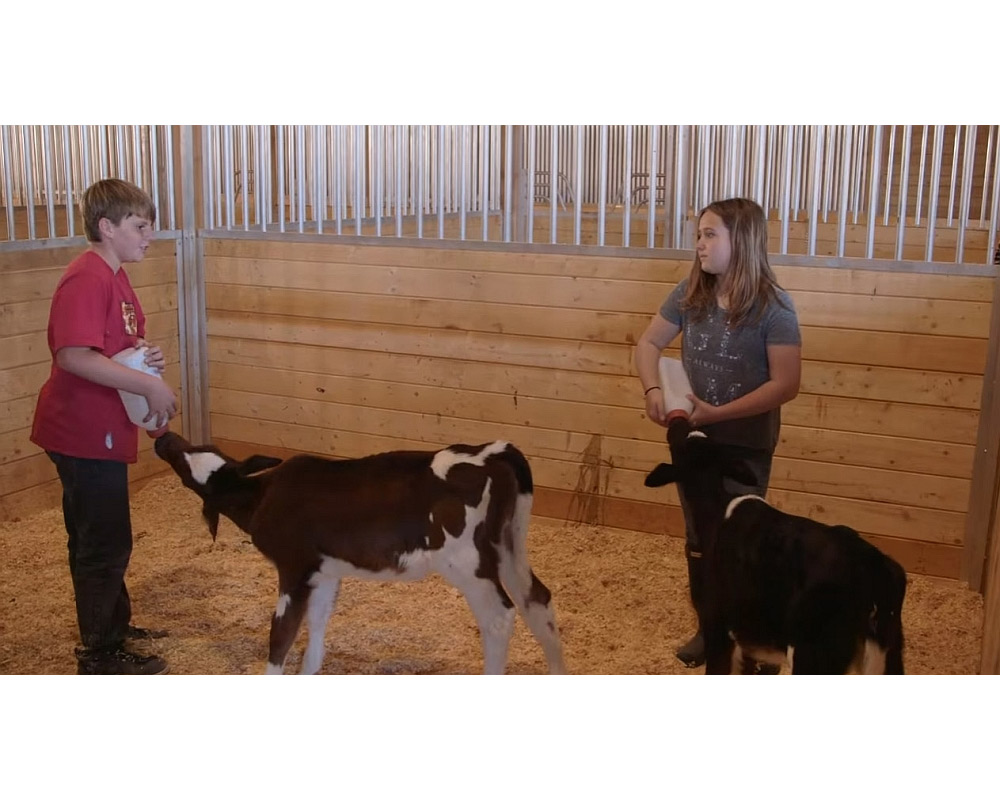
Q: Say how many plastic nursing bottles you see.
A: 2